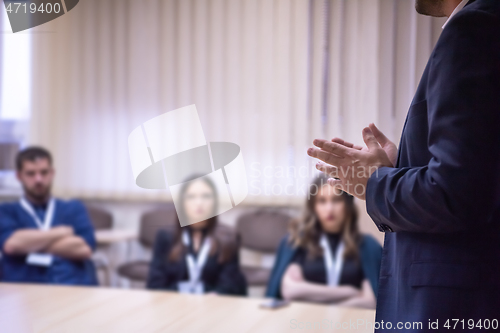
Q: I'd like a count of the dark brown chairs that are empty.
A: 3